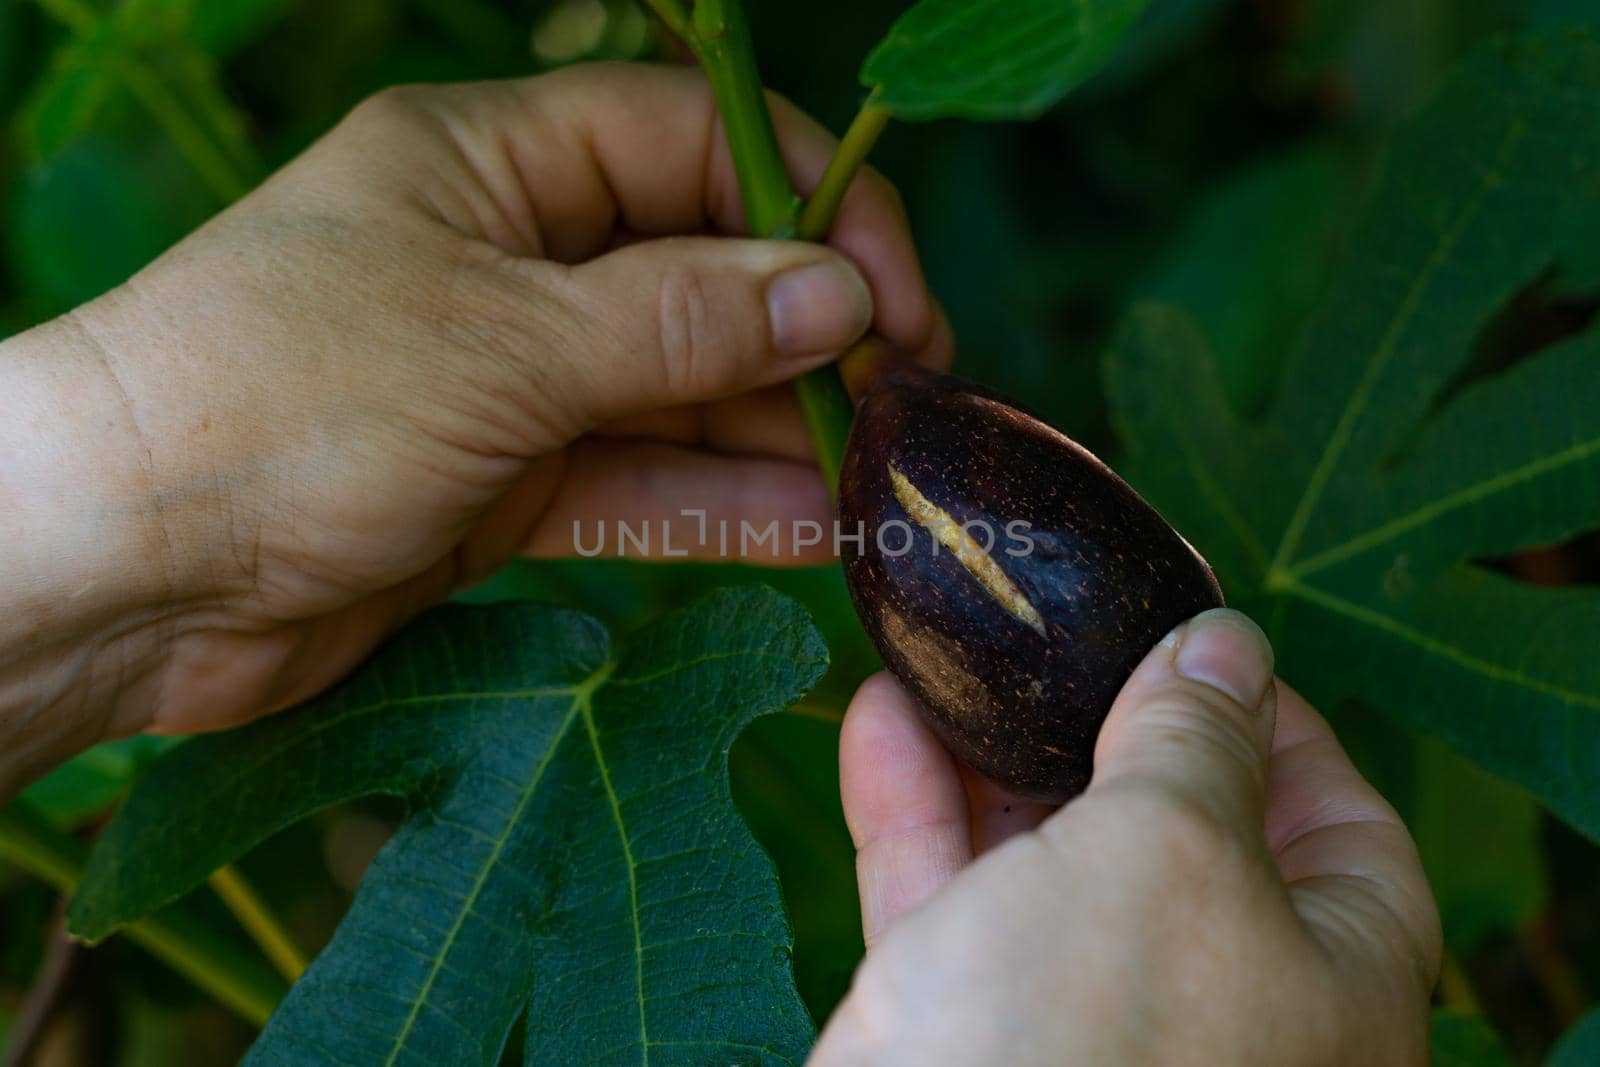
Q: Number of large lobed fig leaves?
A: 2